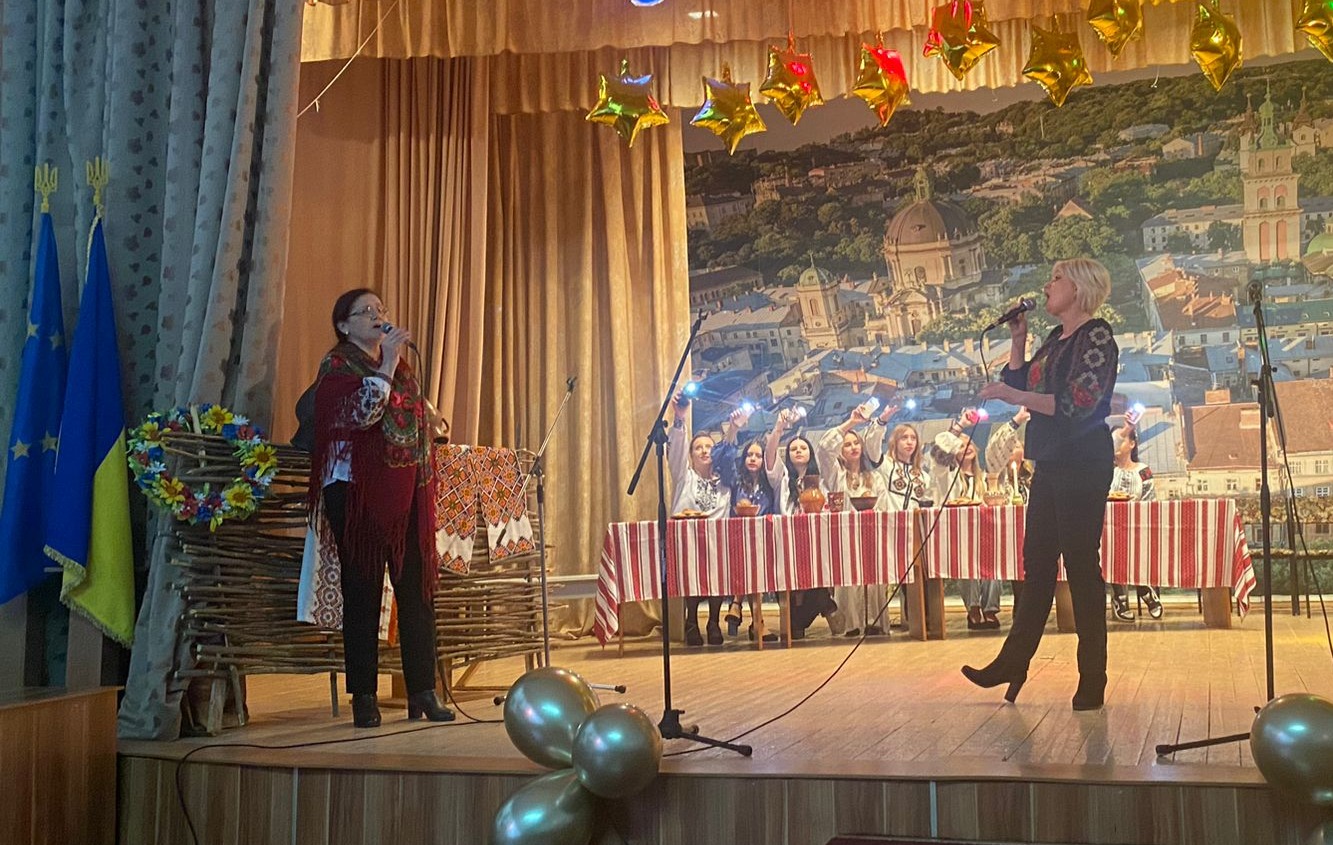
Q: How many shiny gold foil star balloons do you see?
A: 9